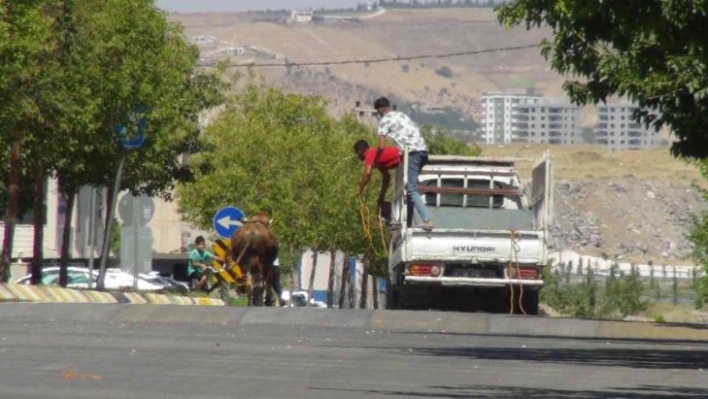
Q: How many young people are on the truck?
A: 2